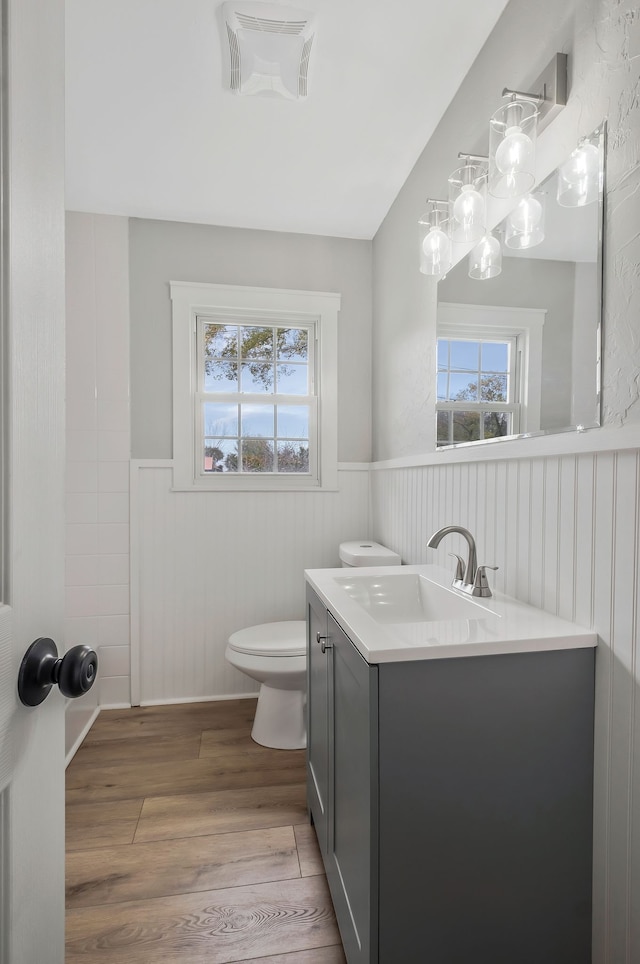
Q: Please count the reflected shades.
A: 3